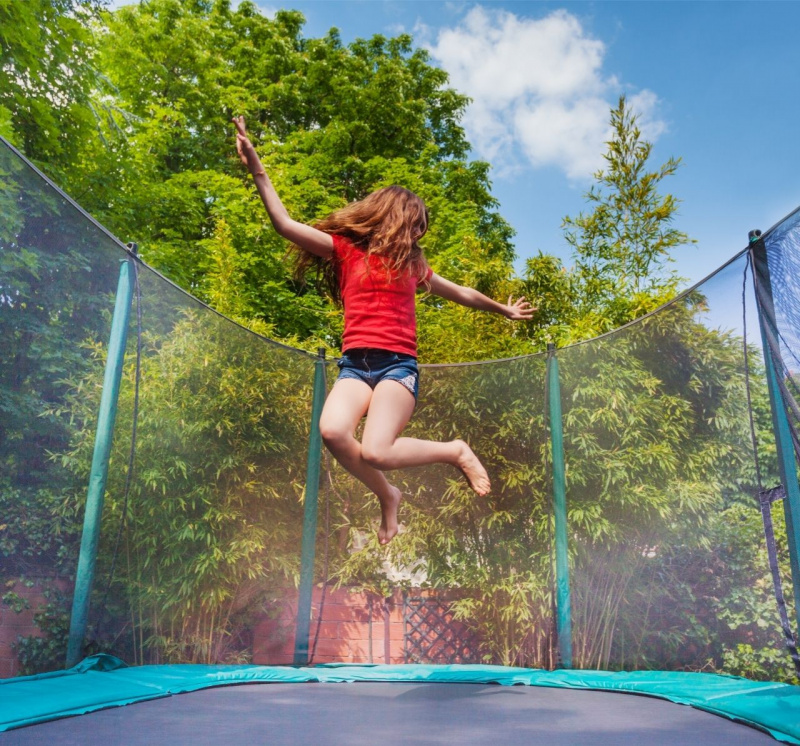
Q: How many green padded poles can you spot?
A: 4